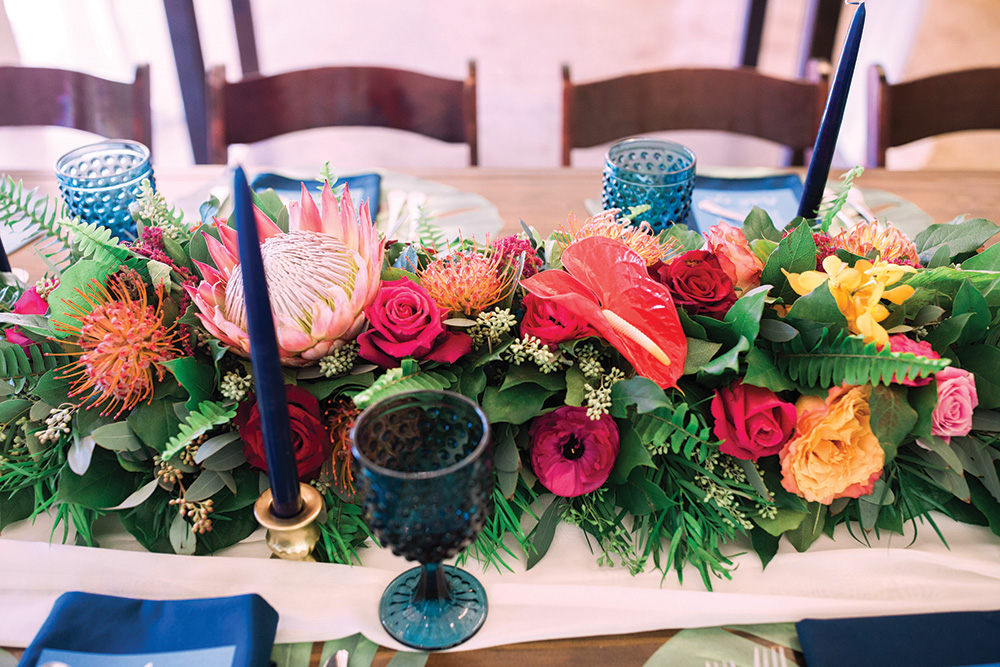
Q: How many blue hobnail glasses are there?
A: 3